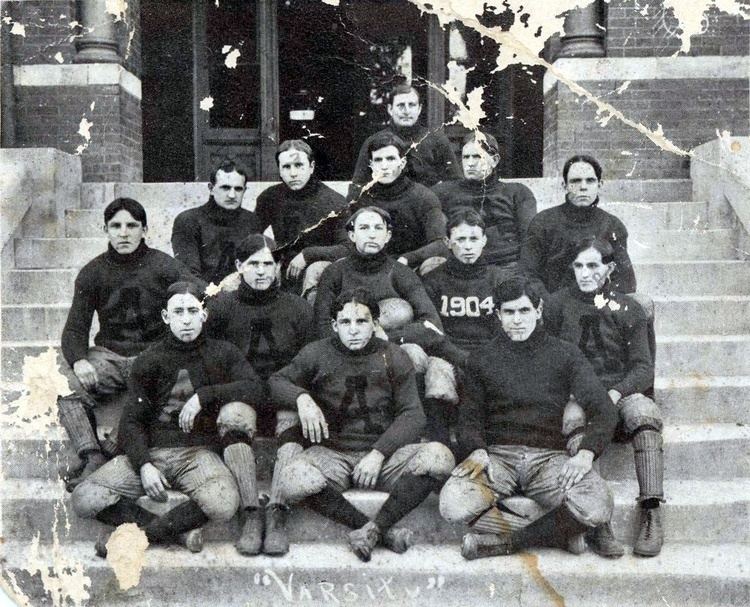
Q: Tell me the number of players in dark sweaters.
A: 14